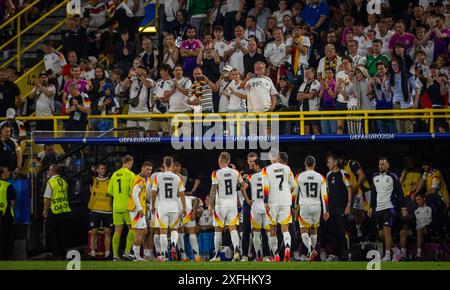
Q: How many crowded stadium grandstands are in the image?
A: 1